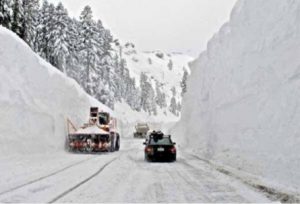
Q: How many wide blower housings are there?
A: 1